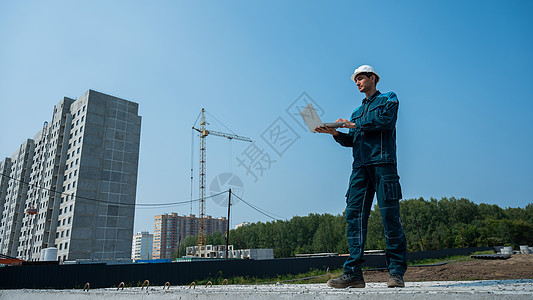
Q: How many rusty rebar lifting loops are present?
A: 7